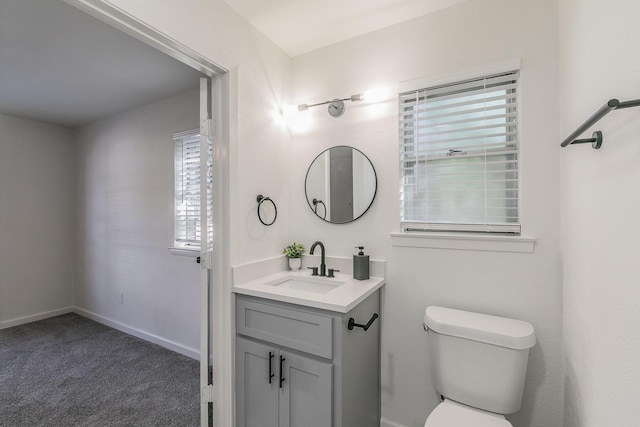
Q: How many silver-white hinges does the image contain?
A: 3